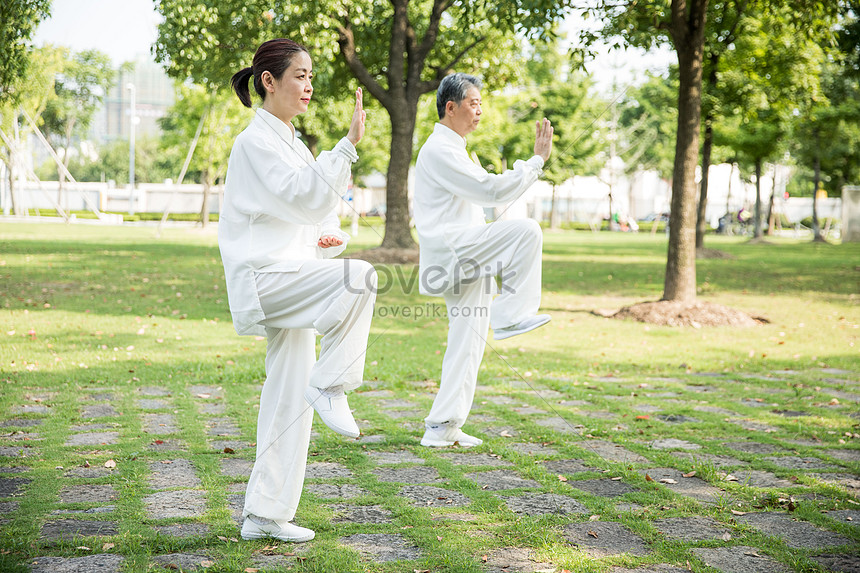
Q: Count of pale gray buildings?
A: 1